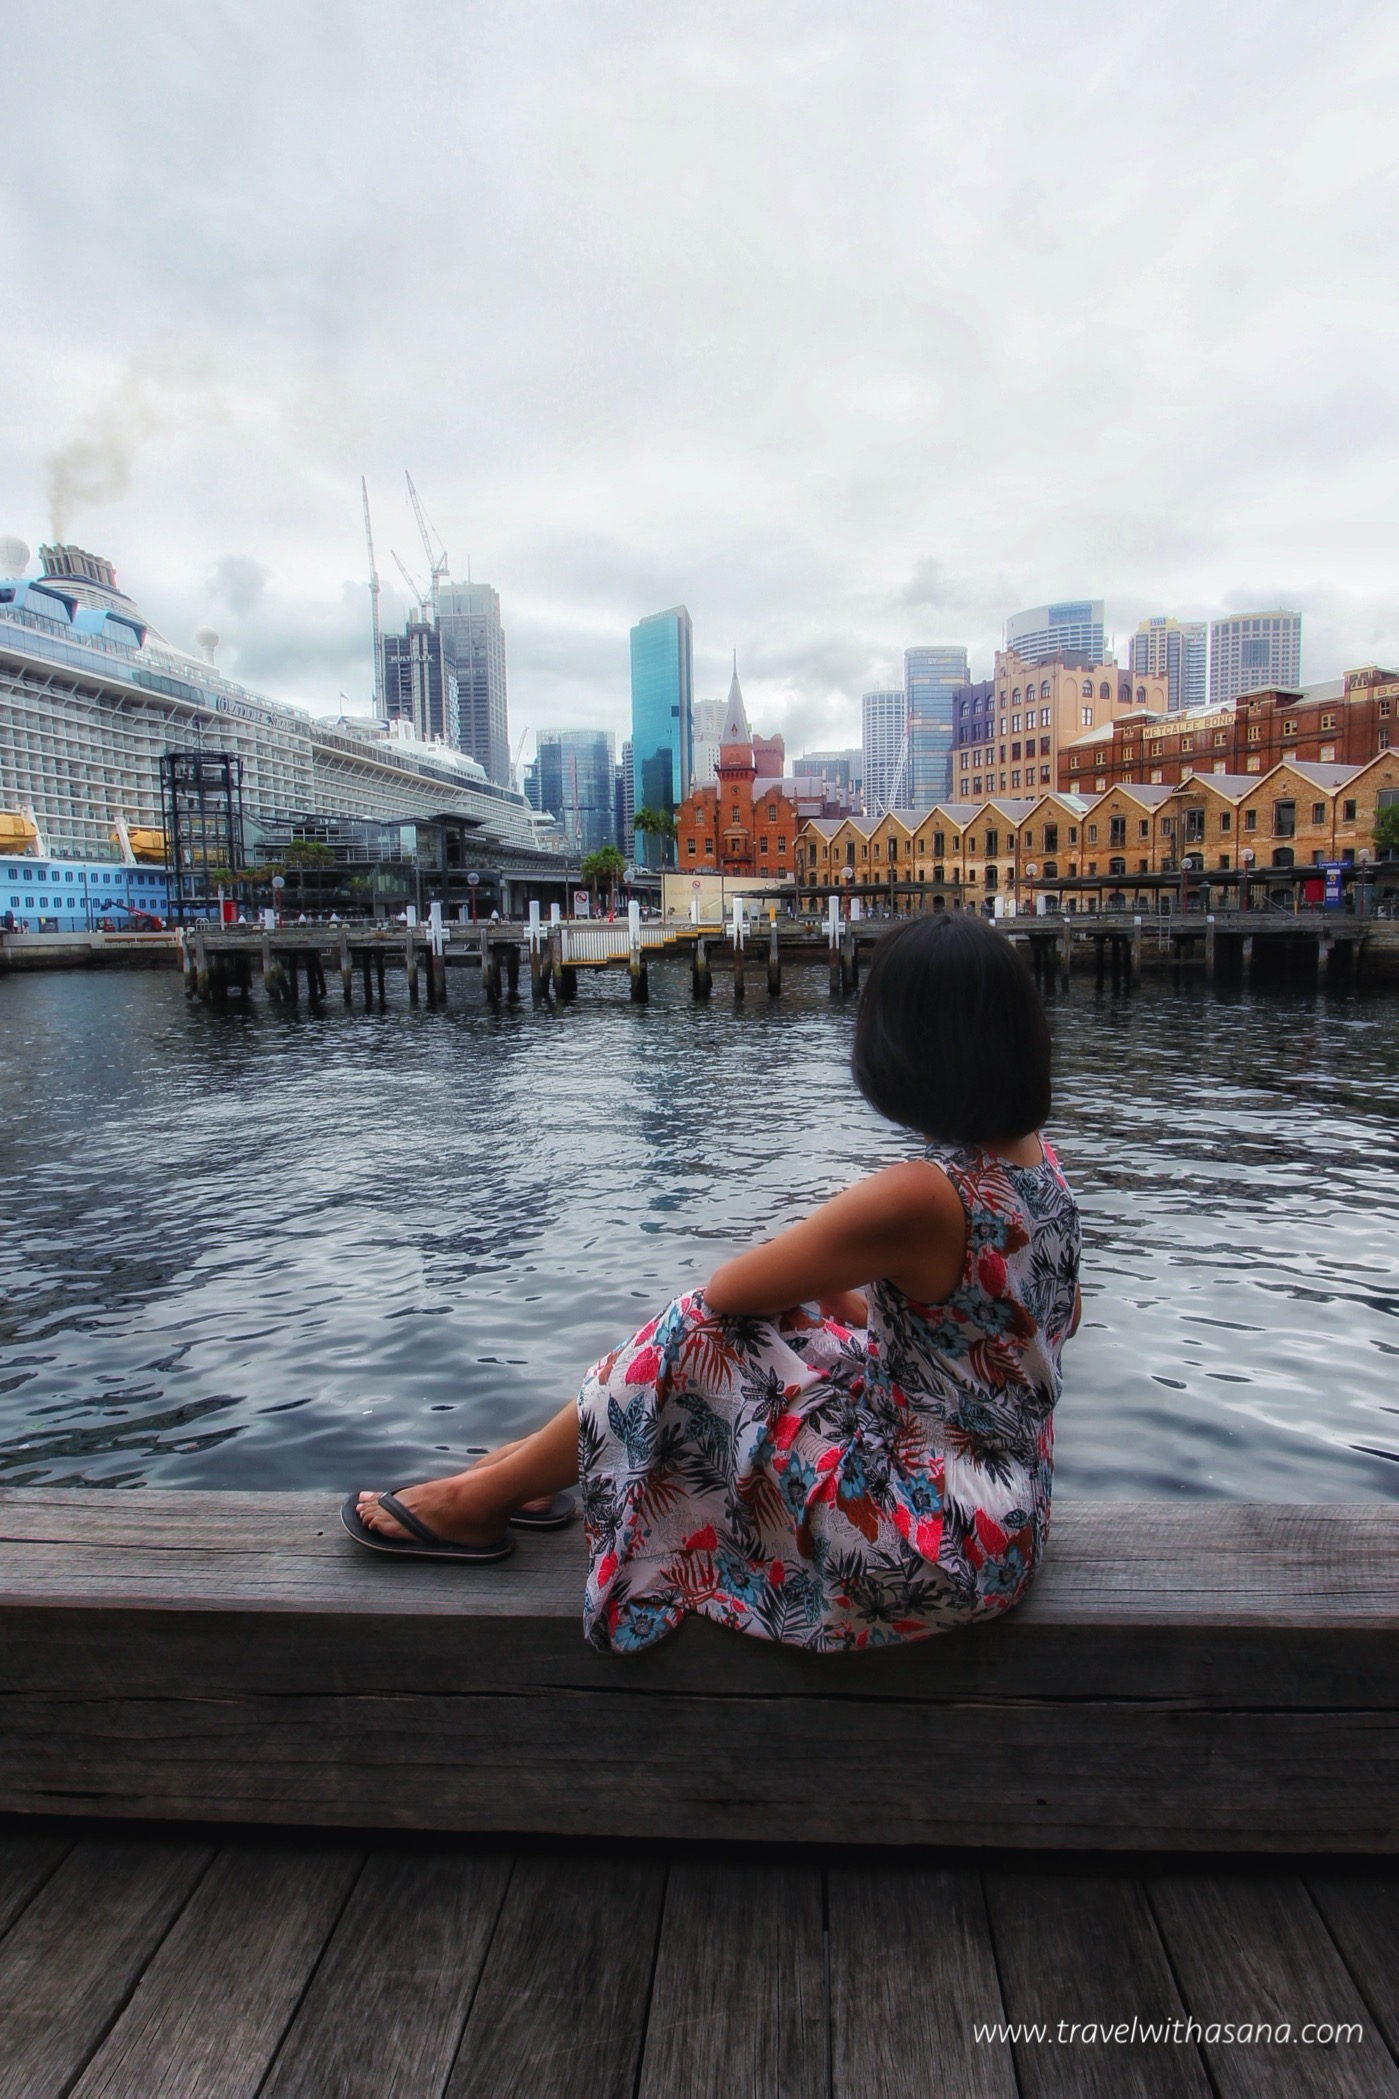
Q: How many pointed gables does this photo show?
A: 10